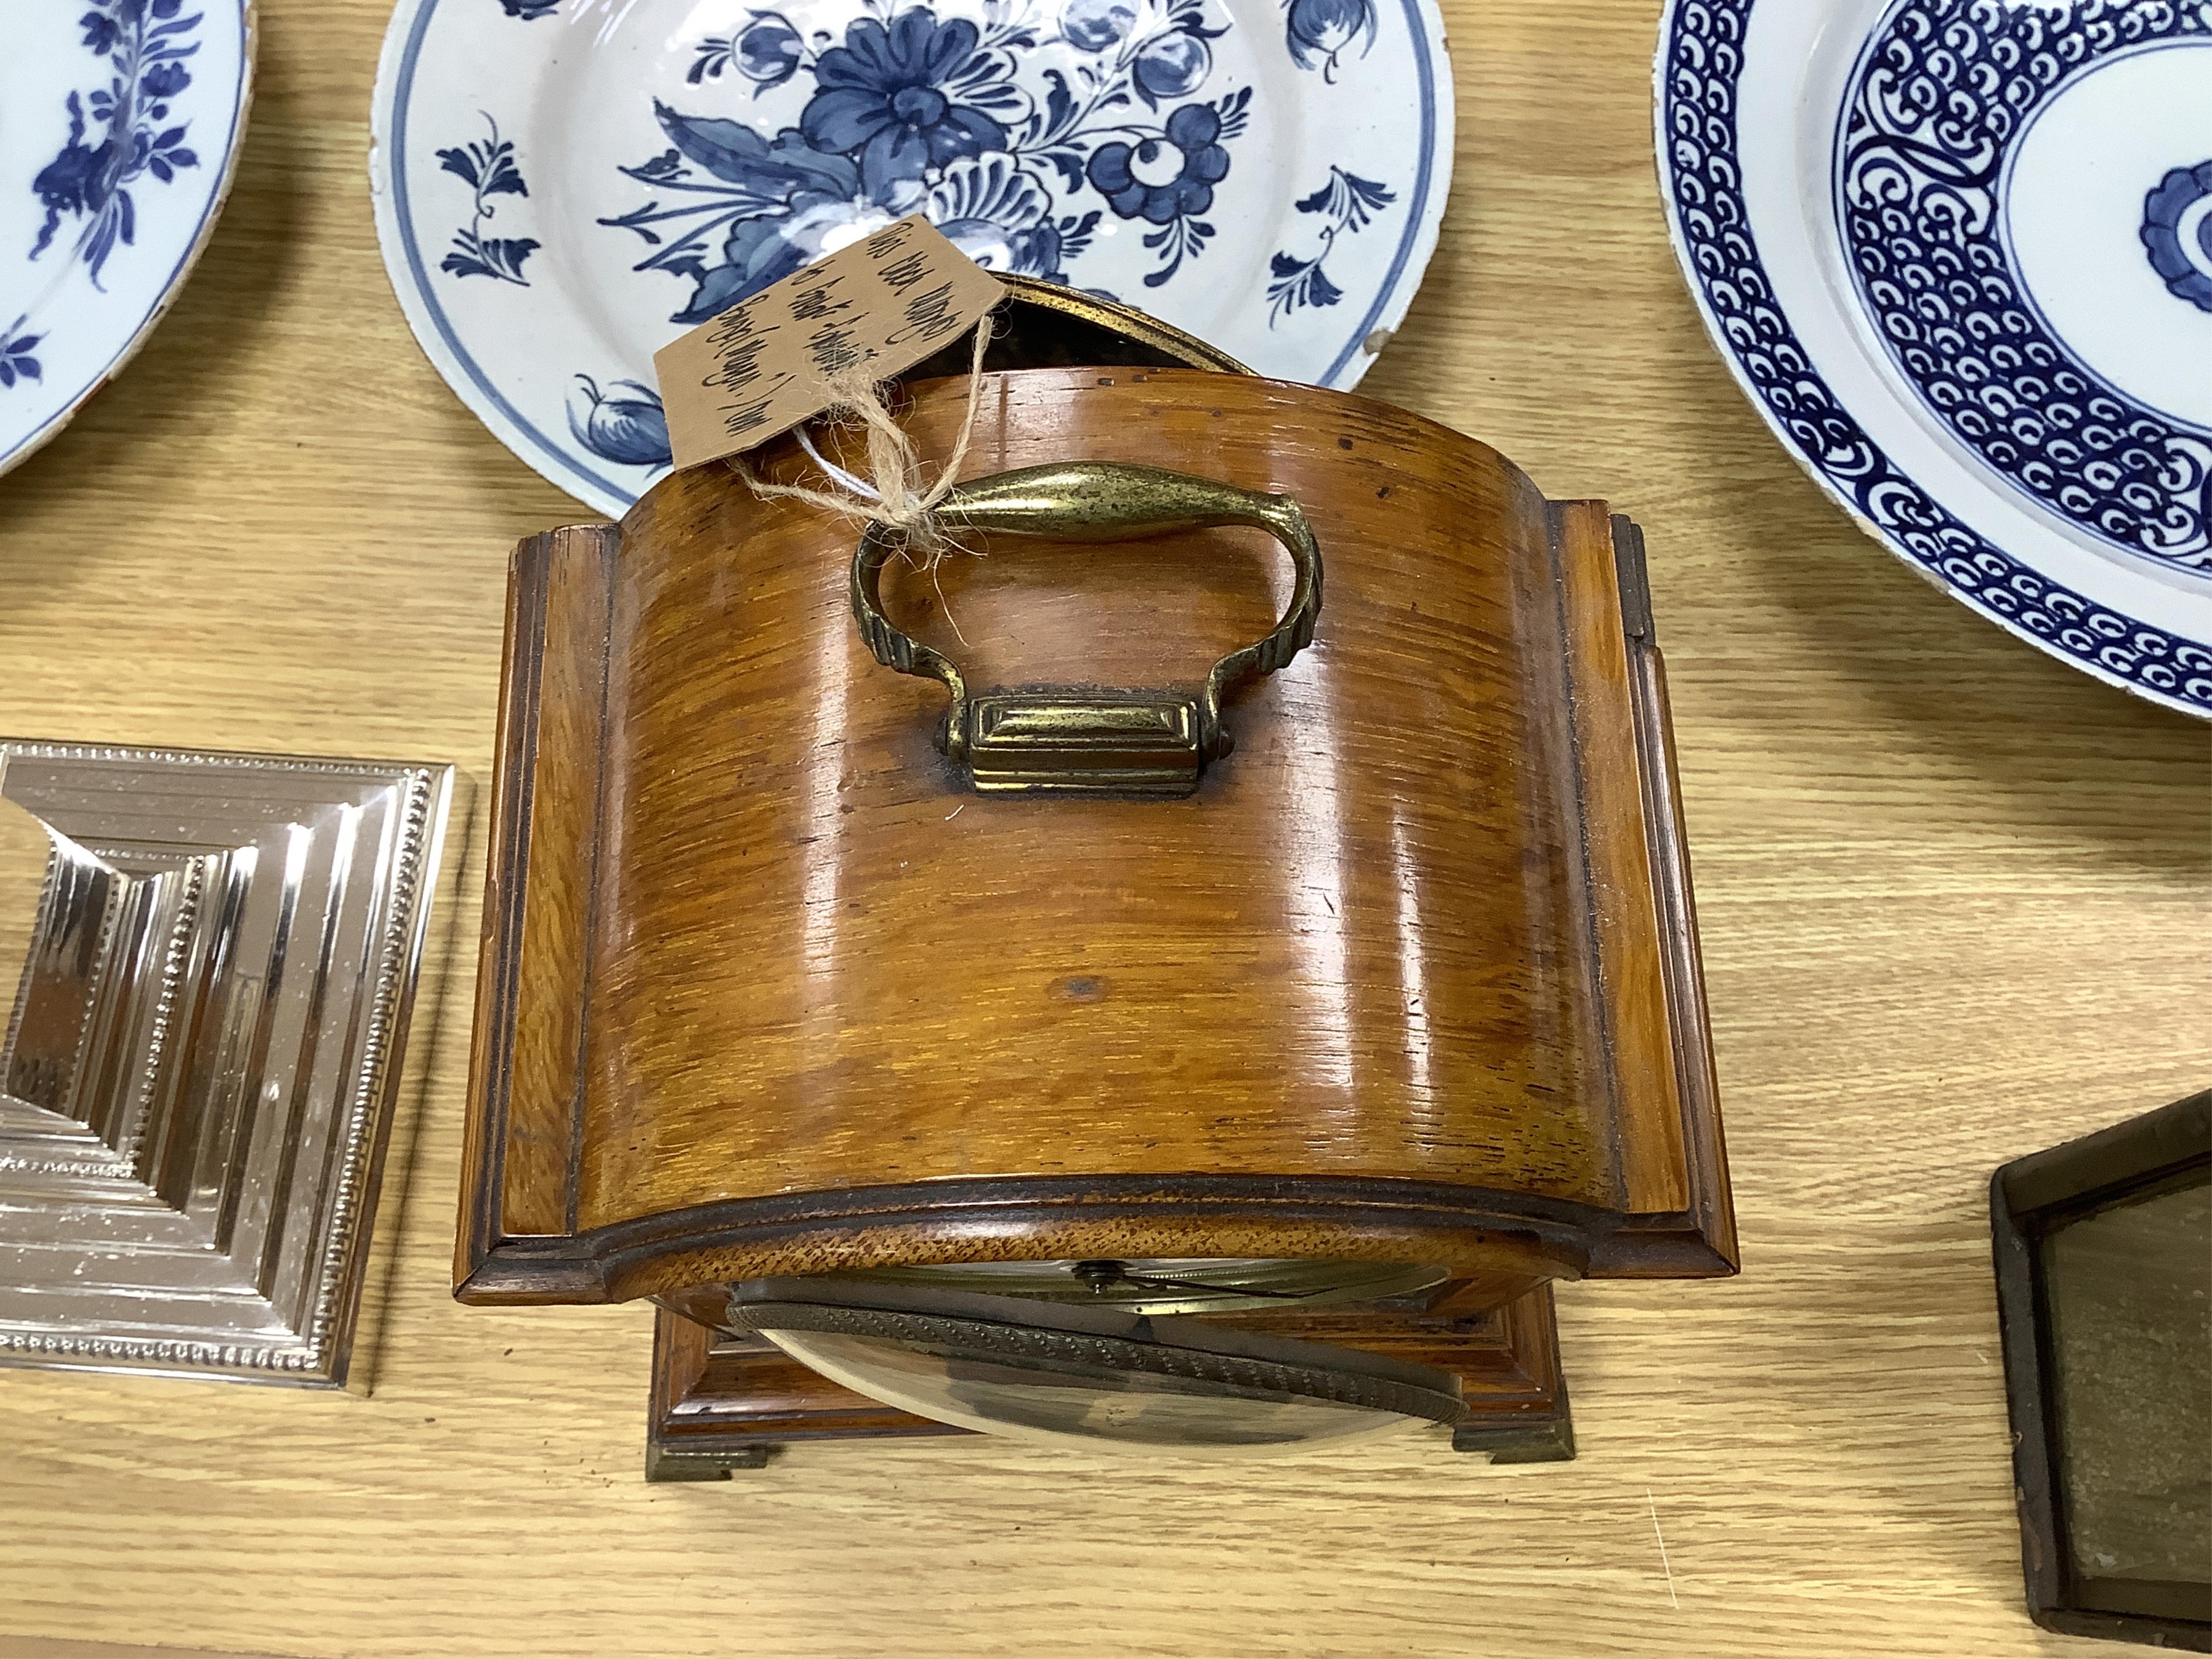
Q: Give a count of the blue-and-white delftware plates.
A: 3